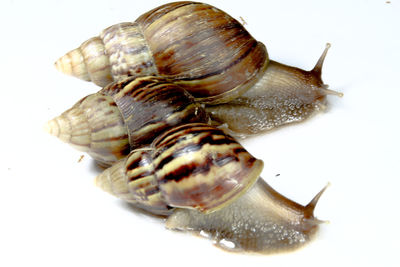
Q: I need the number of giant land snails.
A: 3